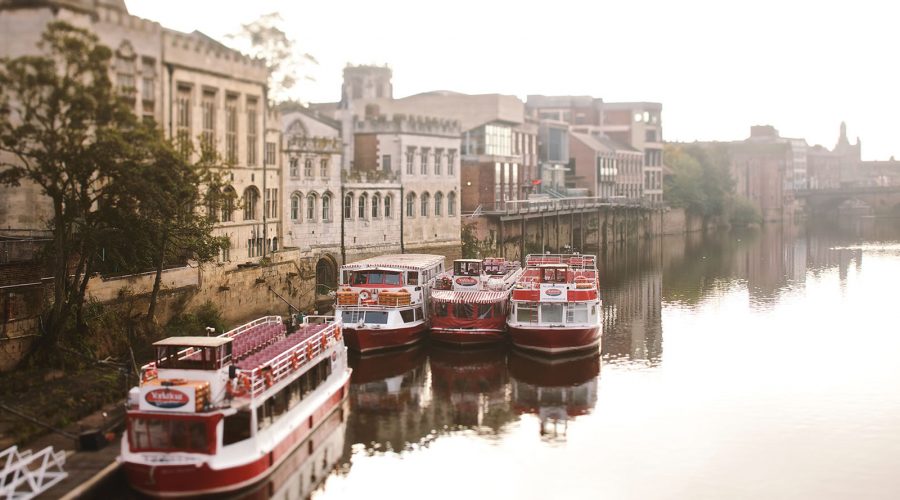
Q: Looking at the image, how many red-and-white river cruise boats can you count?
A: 4